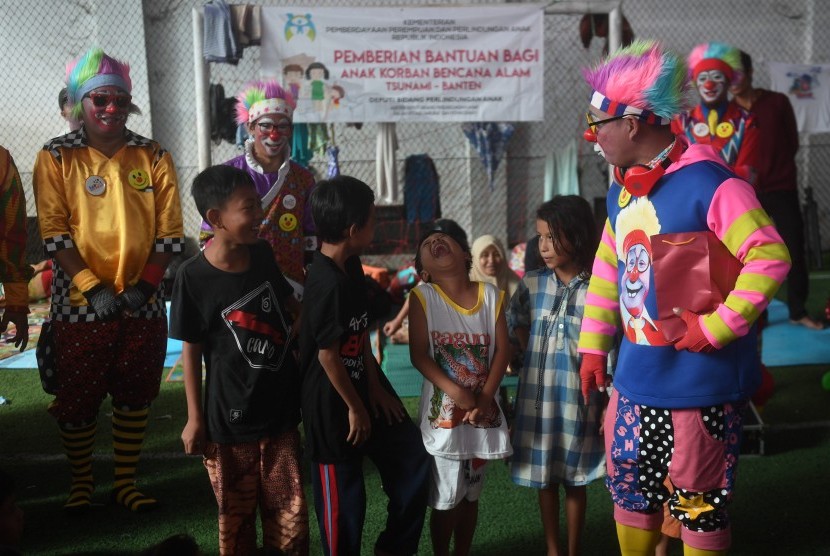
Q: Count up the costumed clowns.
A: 4